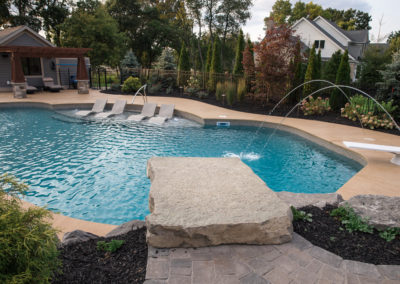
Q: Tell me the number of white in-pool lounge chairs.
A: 4